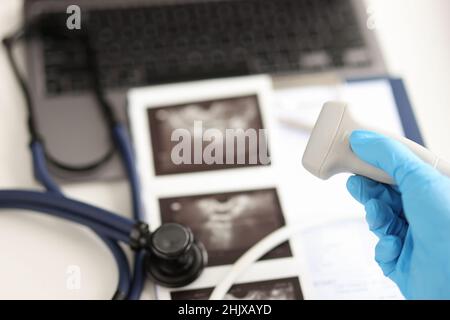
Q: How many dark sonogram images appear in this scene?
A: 3